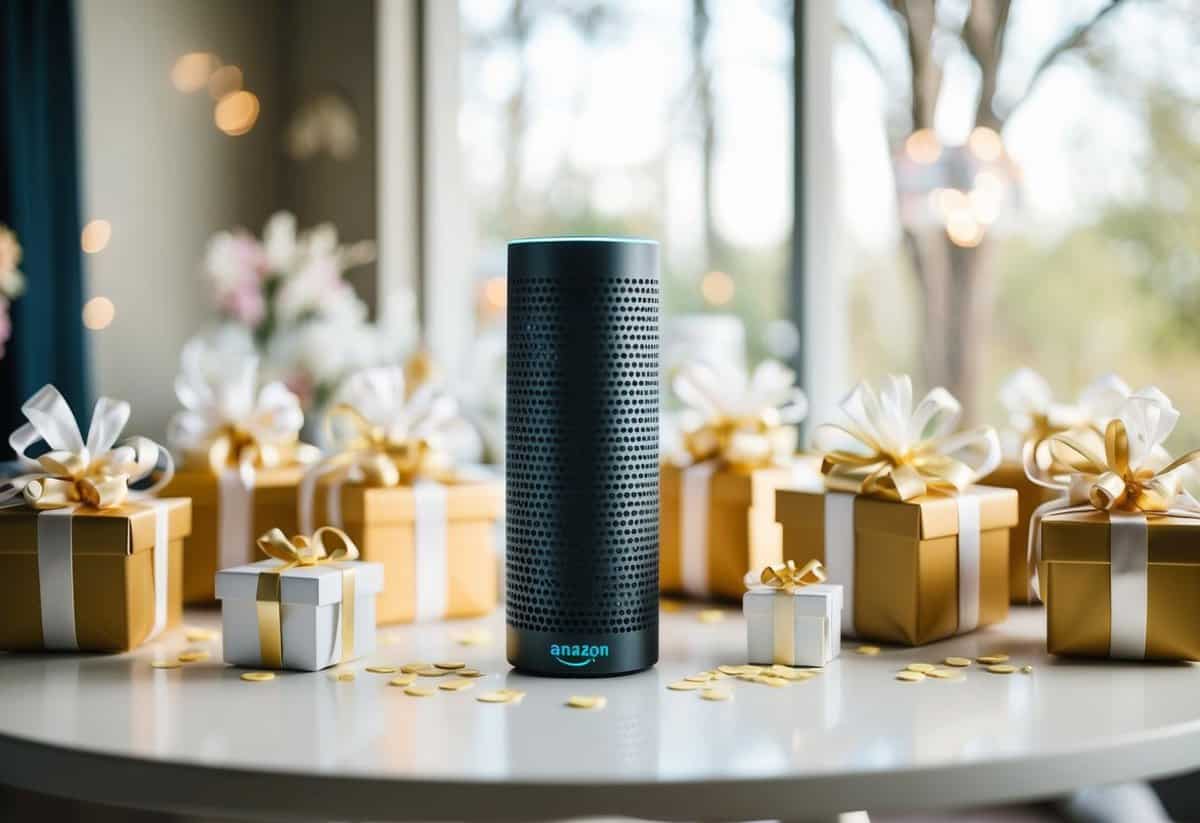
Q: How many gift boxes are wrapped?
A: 9